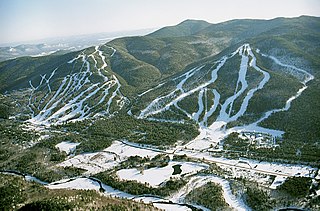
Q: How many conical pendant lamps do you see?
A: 0